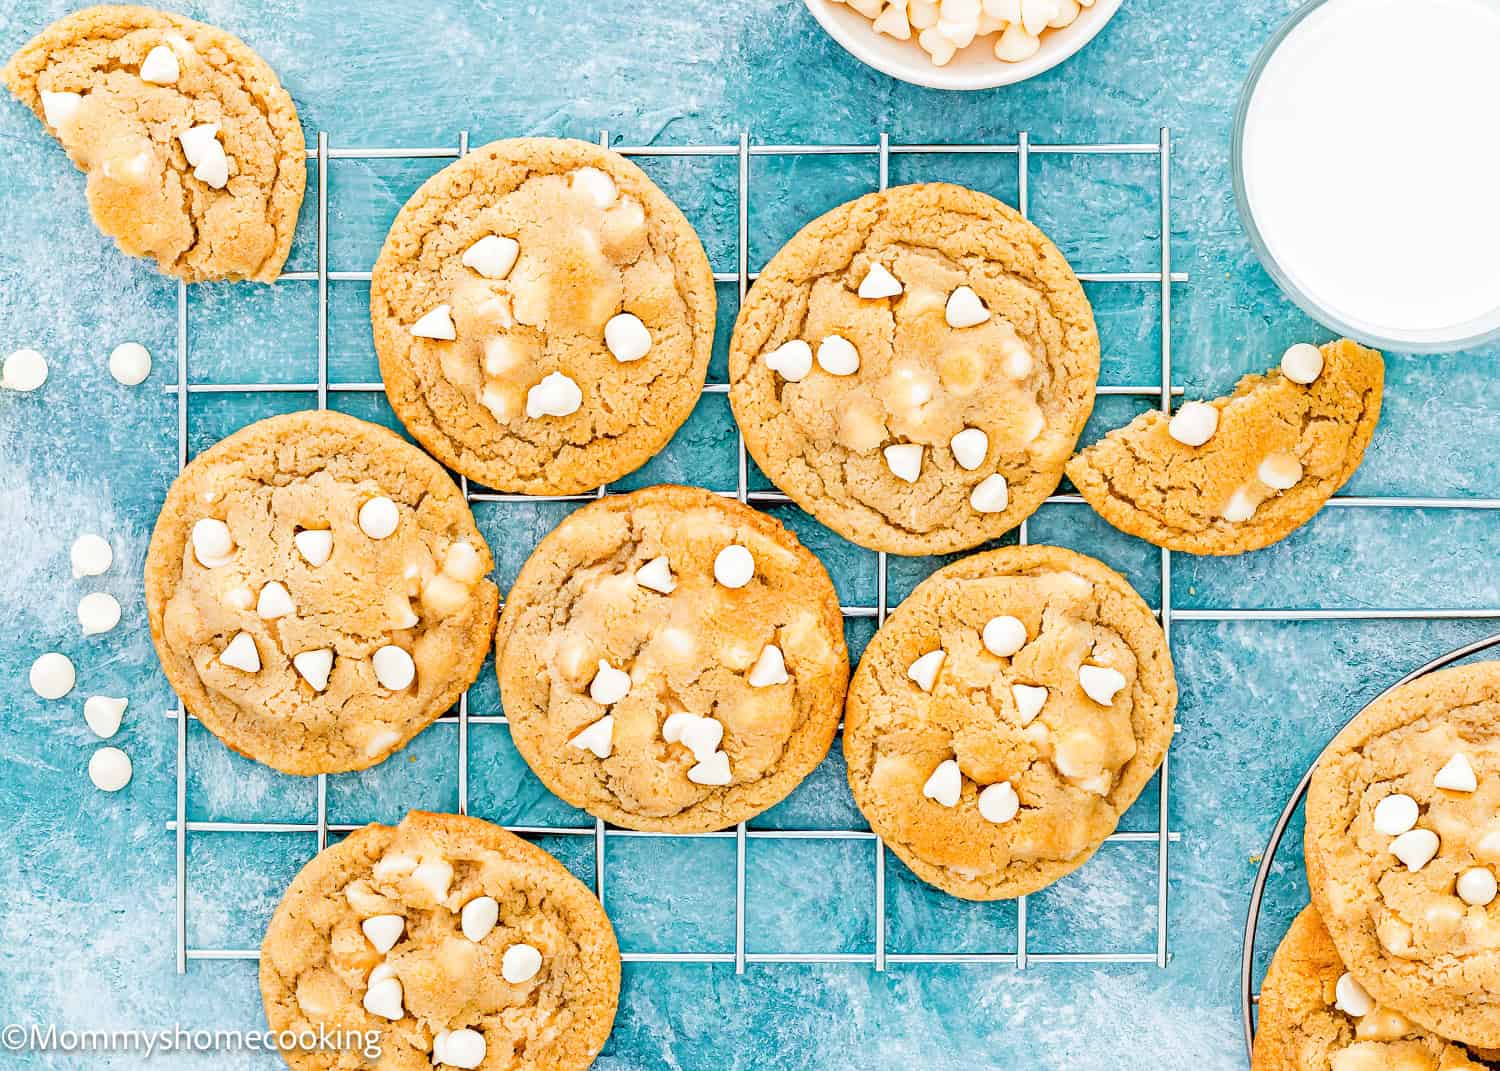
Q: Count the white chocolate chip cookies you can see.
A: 10